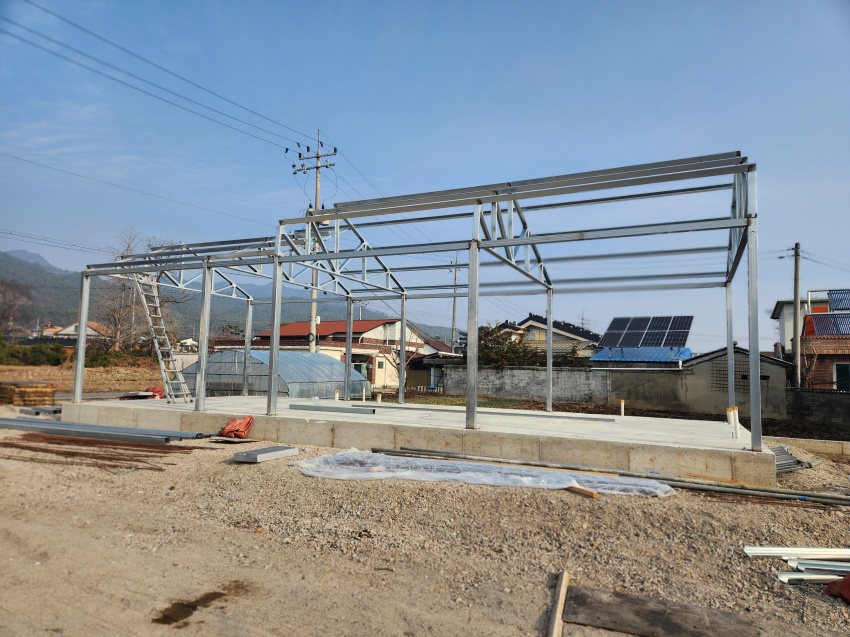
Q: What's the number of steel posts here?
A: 10